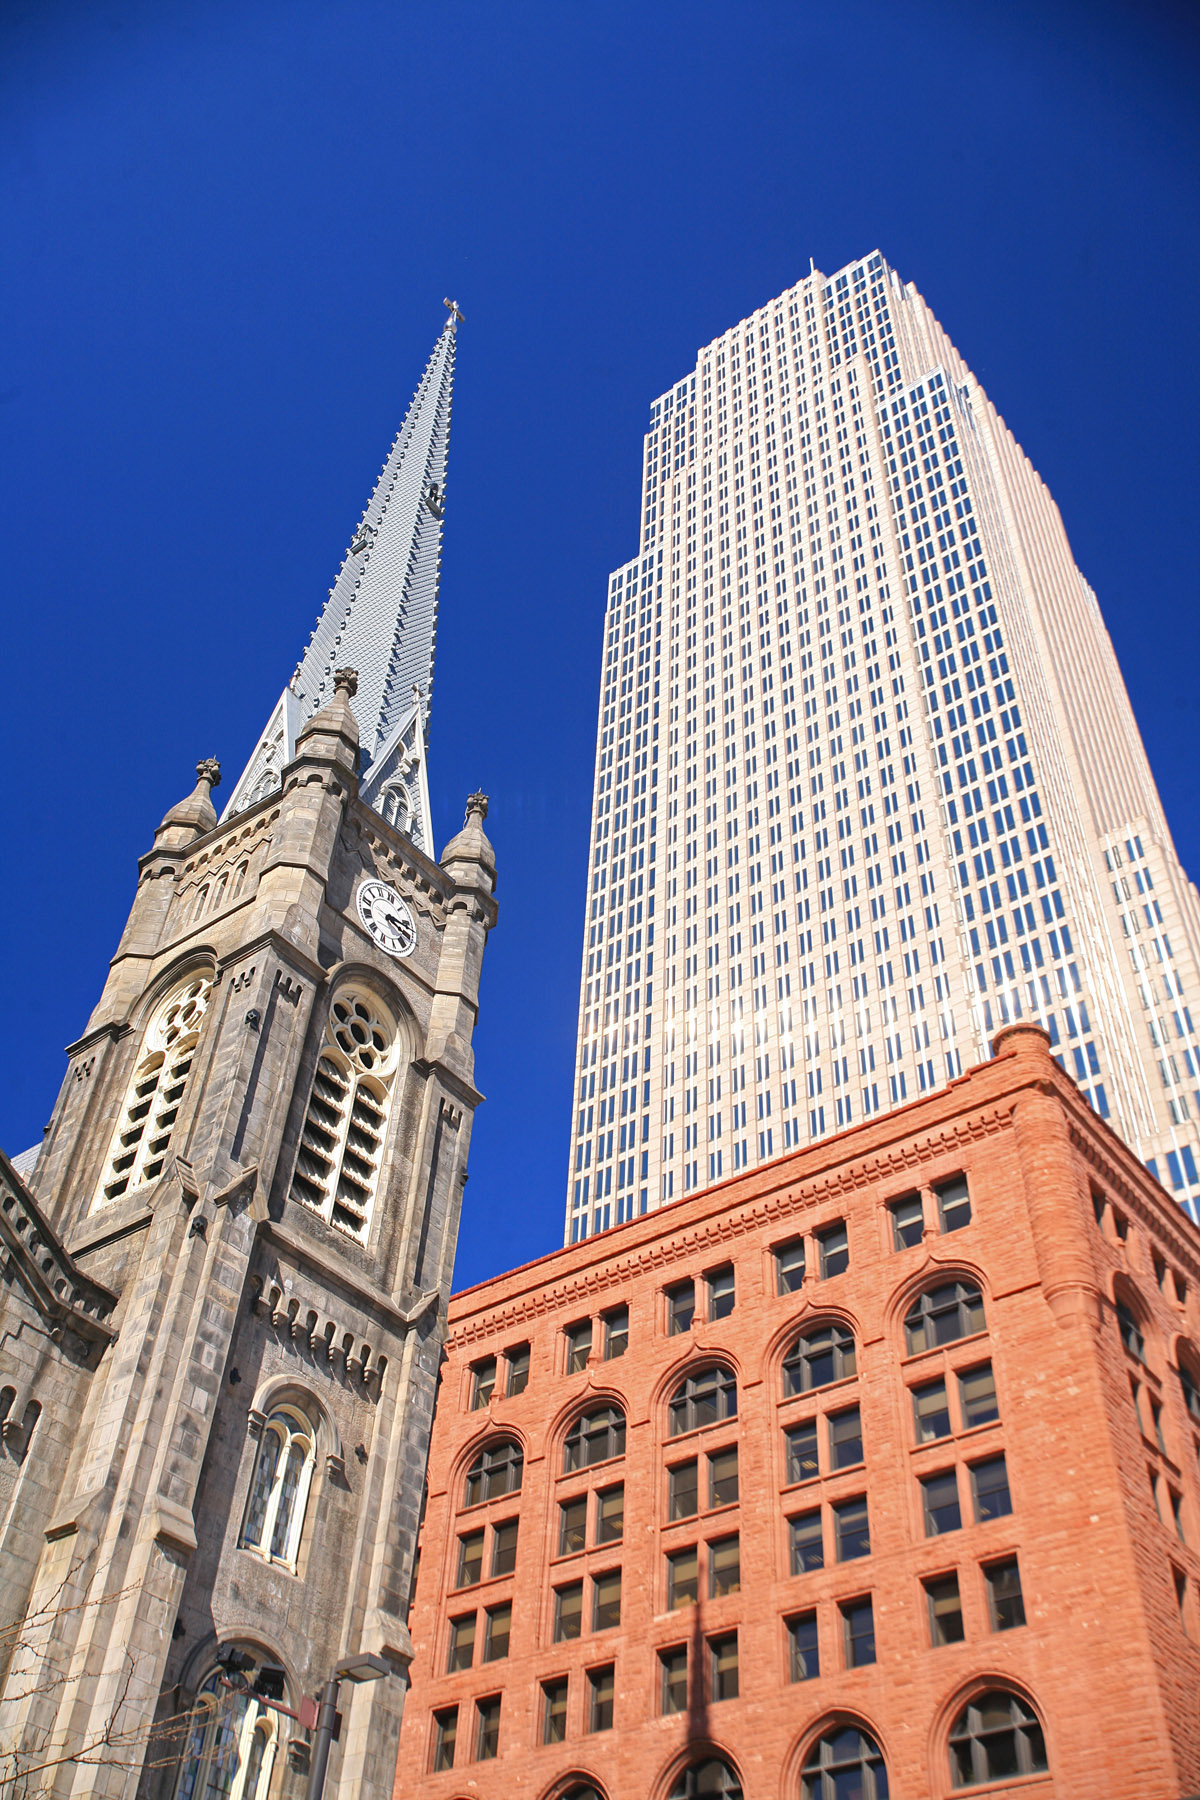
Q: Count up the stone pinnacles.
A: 3